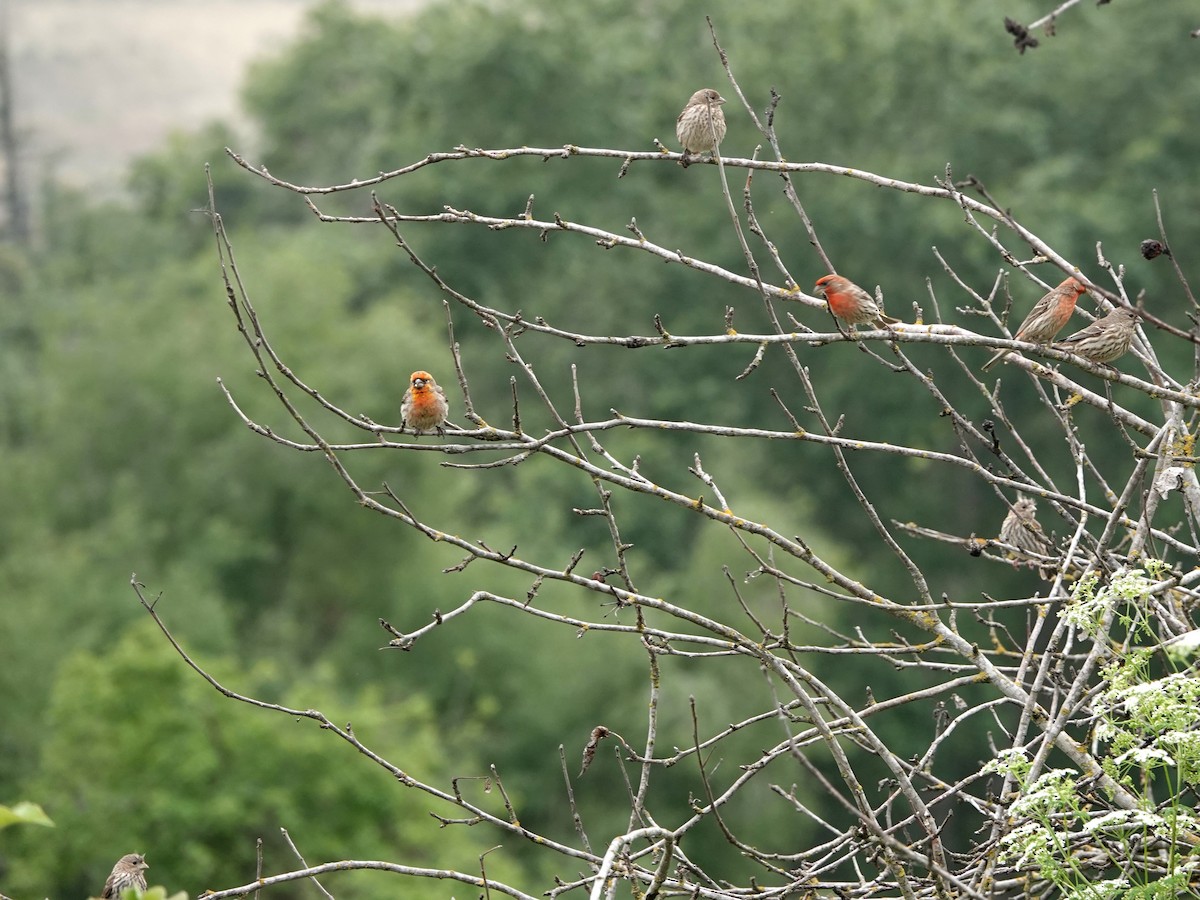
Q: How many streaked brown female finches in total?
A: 4